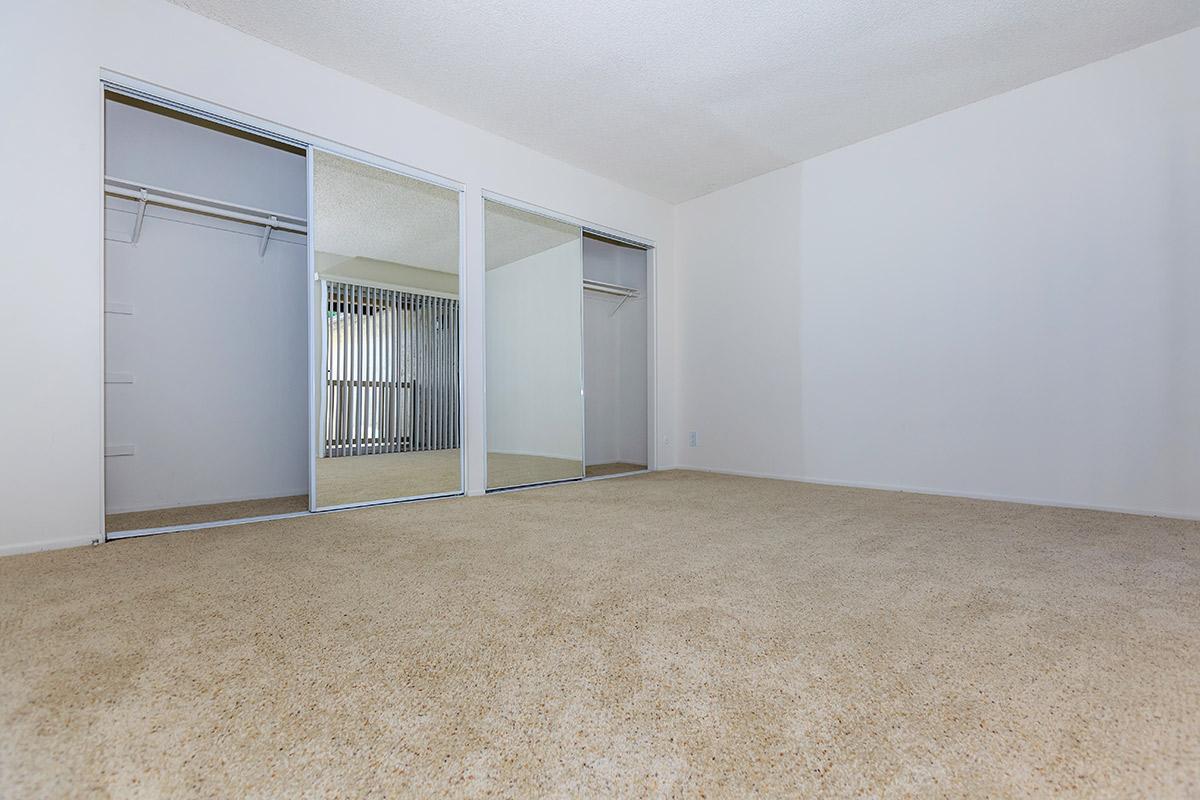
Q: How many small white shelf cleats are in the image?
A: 3